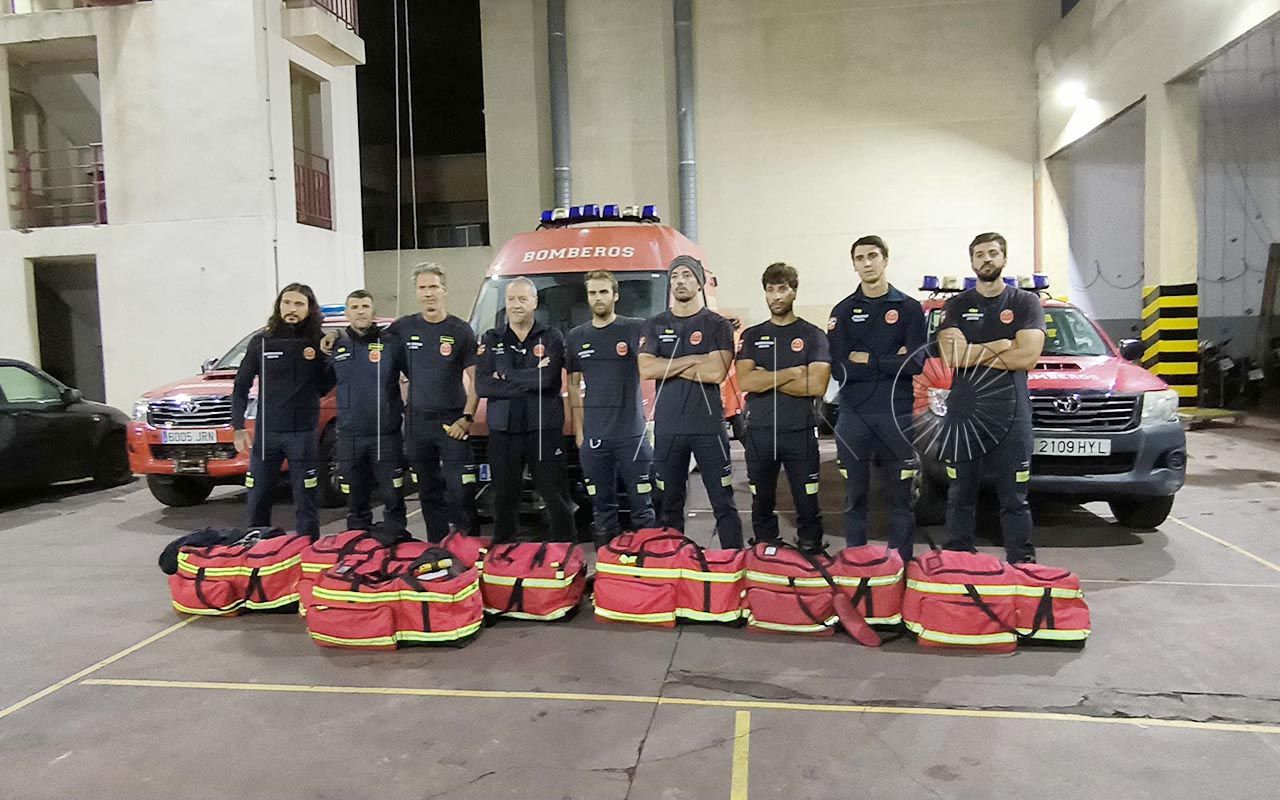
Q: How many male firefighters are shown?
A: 9